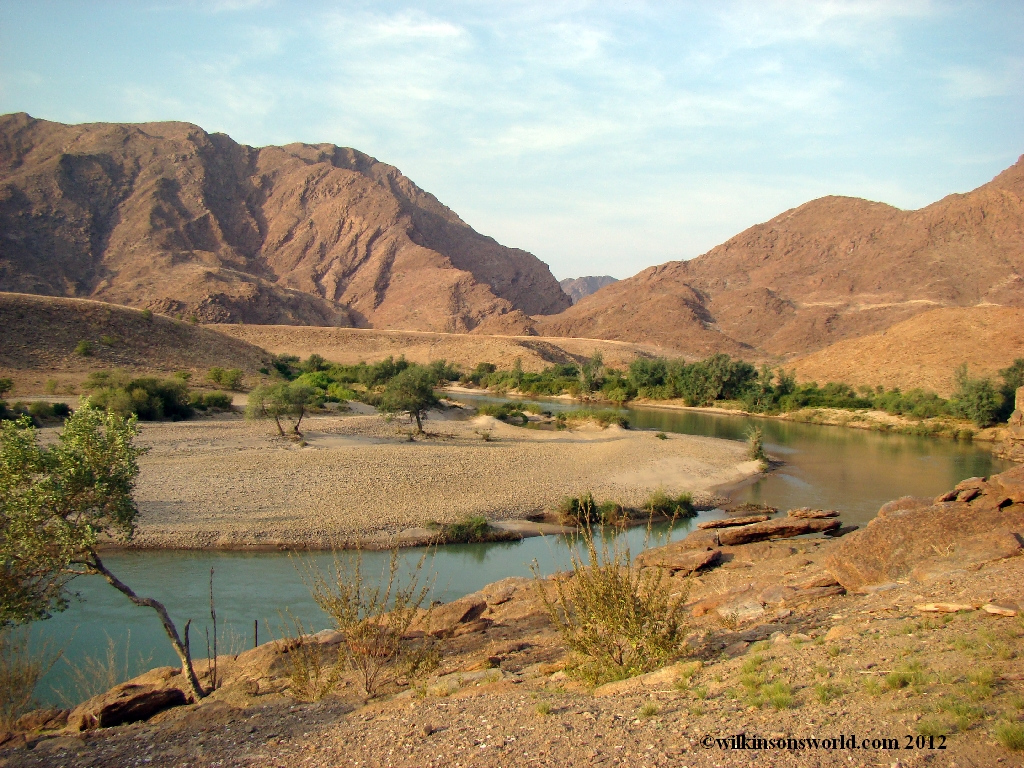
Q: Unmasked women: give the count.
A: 0